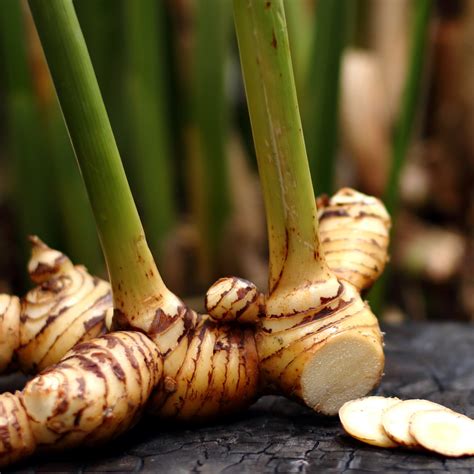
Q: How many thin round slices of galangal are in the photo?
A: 3